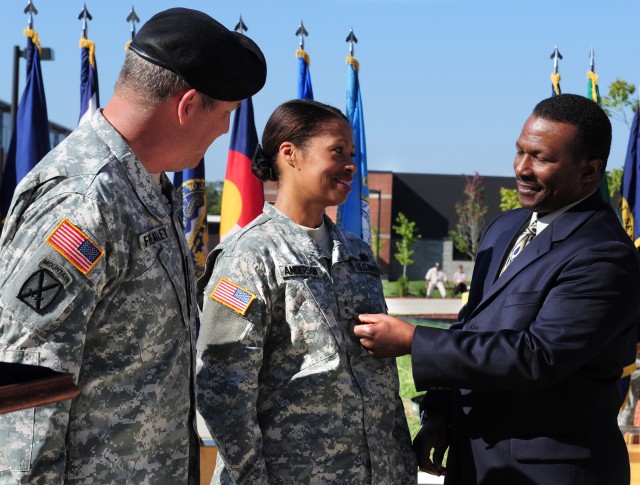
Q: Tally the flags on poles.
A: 10